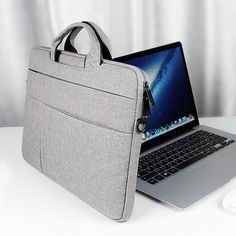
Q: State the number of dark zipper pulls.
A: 2